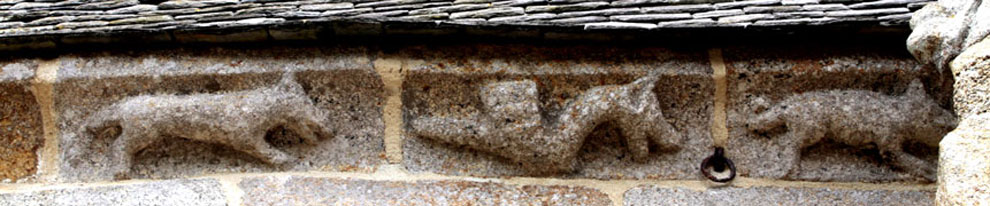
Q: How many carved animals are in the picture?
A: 3